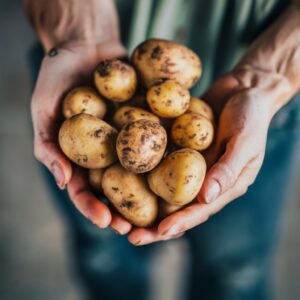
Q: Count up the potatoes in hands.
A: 13